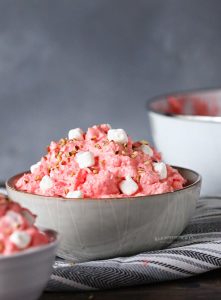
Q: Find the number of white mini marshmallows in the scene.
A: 11